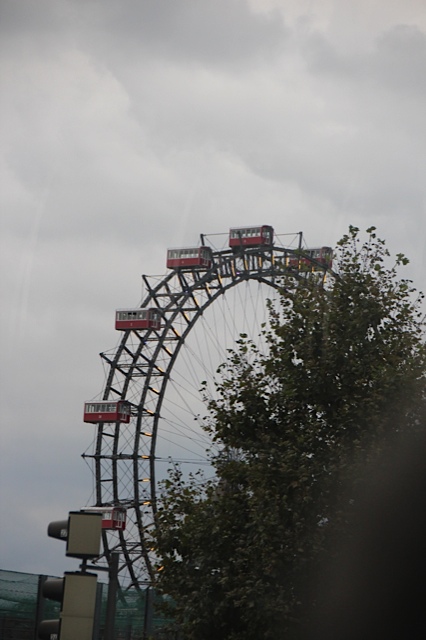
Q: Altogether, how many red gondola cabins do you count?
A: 6